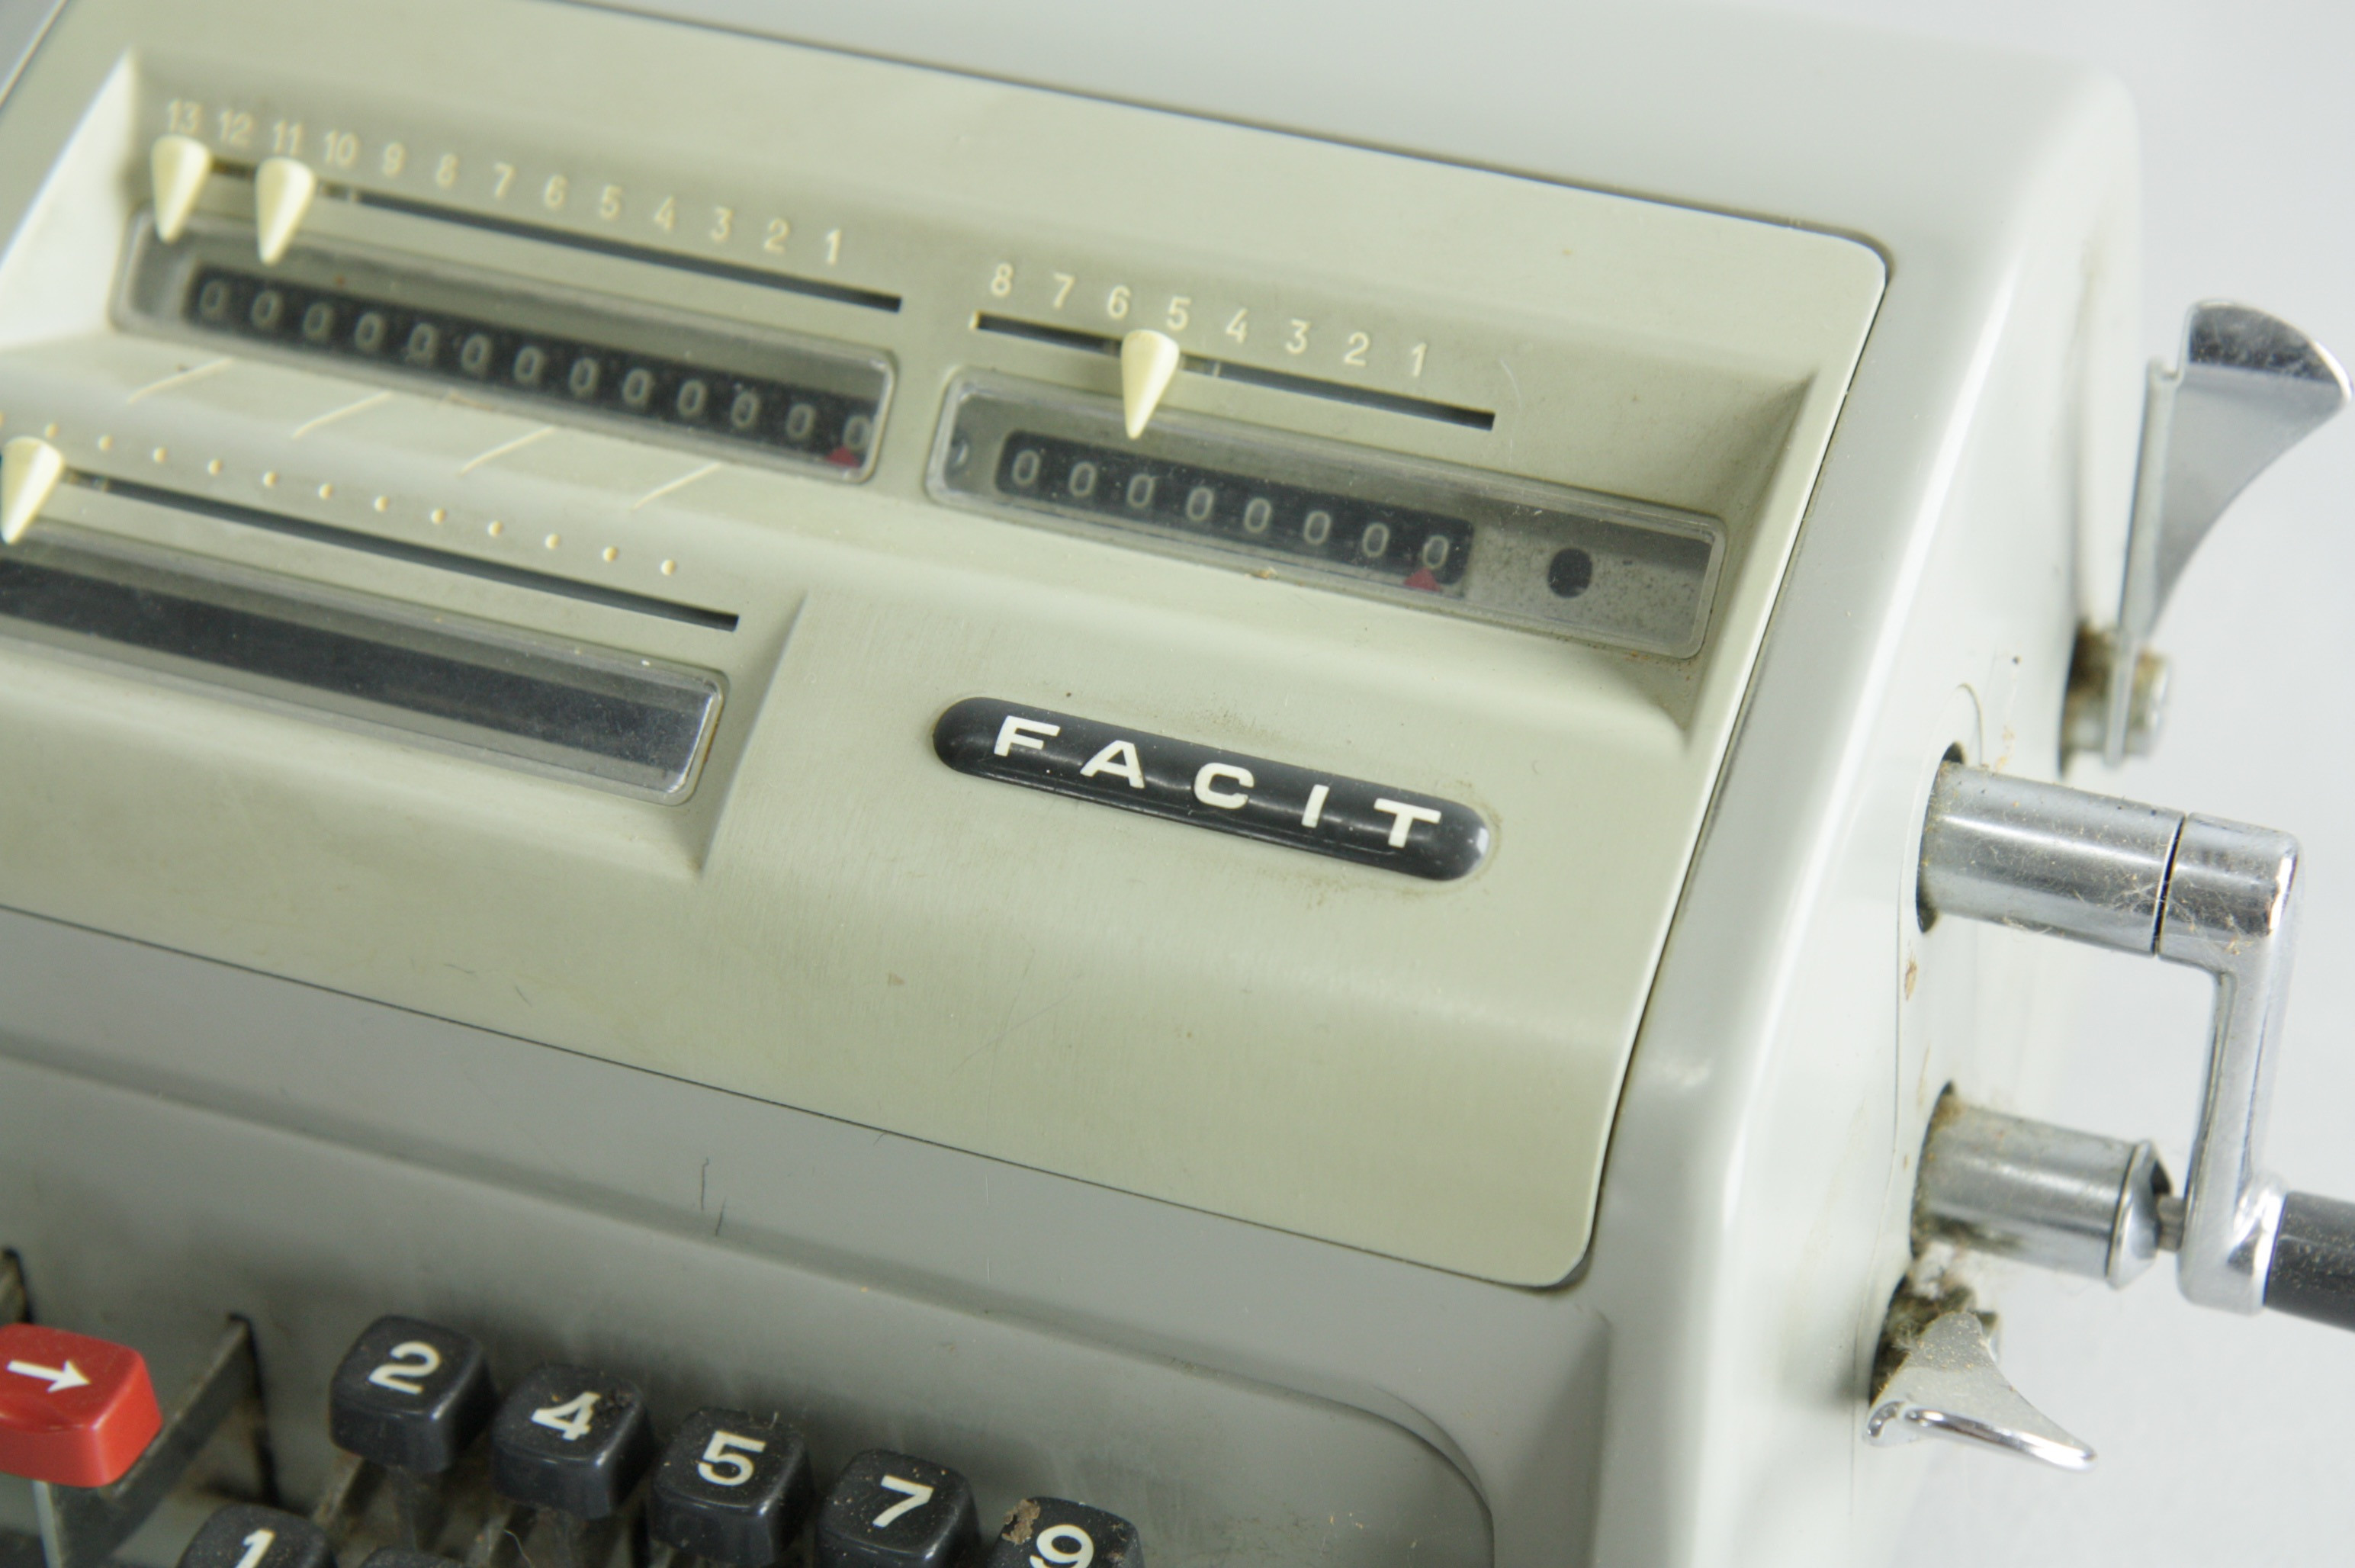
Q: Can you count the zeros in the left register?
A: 13